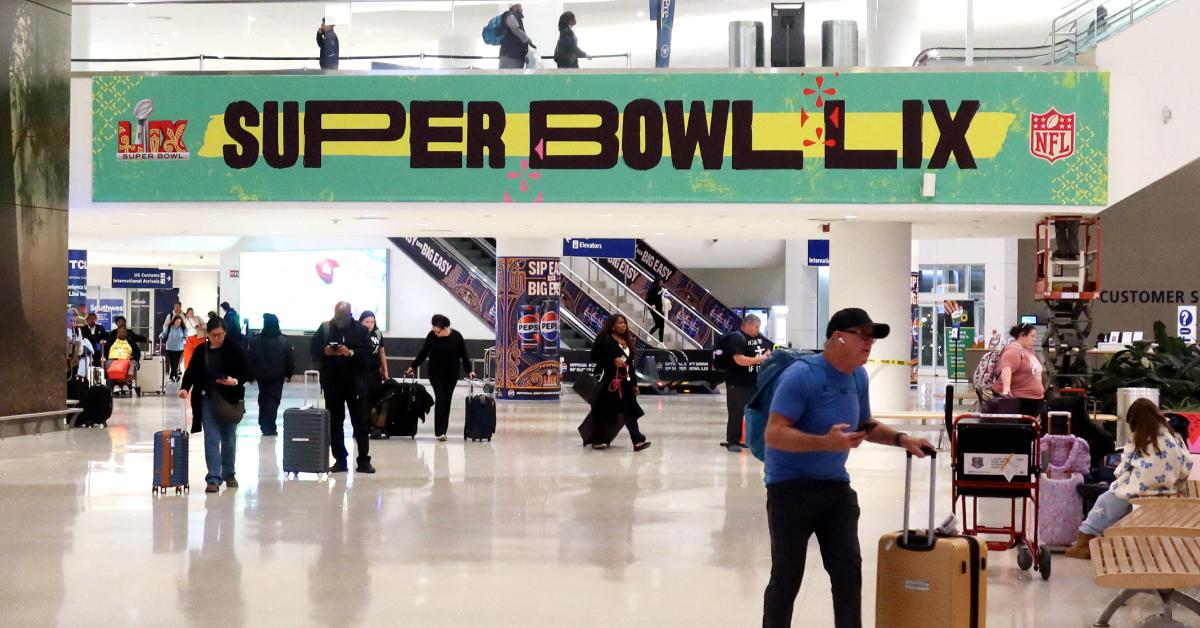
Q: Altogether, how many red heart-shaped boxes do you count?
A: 0